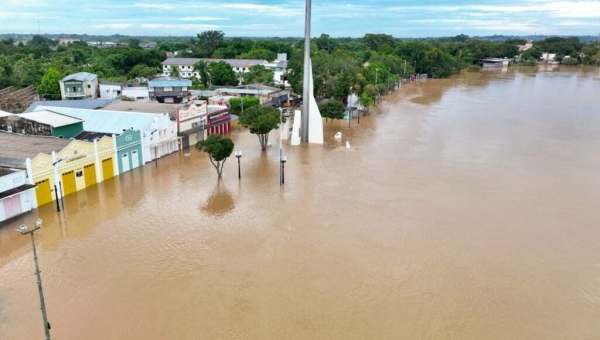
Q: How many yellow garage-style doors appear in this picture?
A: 4